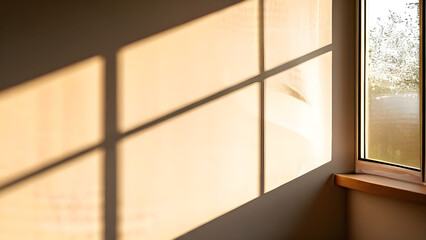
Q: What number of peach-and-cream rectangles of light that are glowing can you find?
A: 6